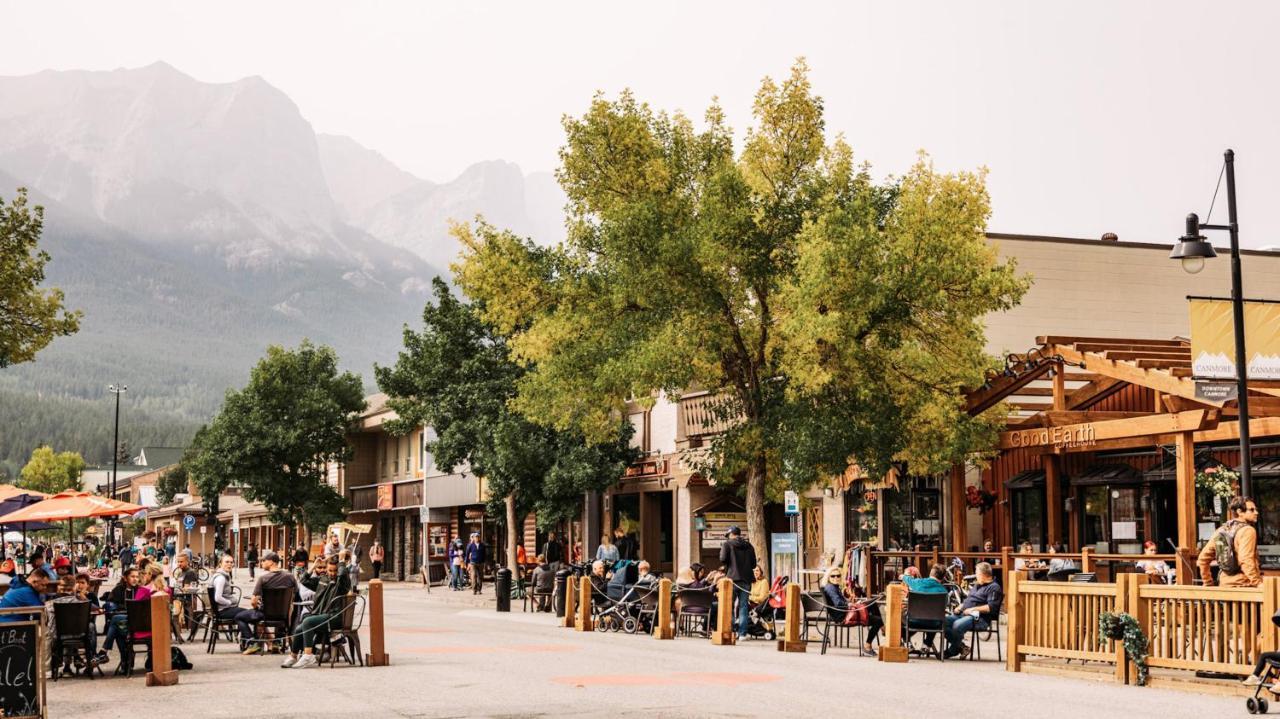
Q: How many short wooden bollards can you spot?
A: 8